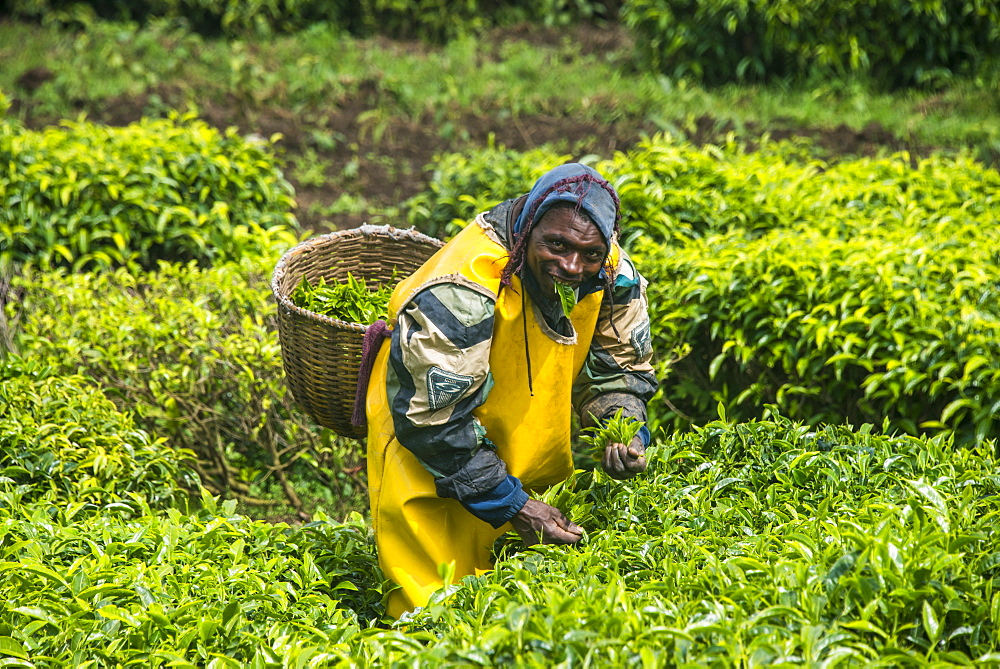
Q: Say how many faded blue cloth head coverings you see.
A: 1